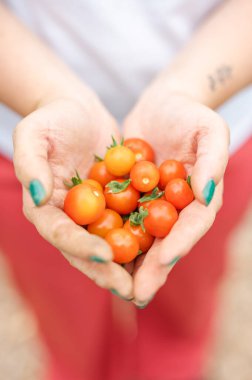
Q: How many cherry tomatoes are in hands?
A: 14